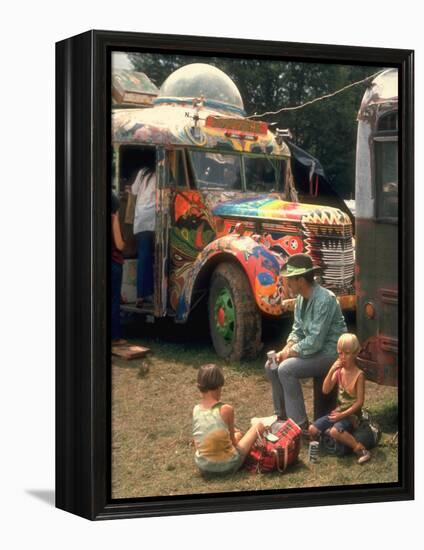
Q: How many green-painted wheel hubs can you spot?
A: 1